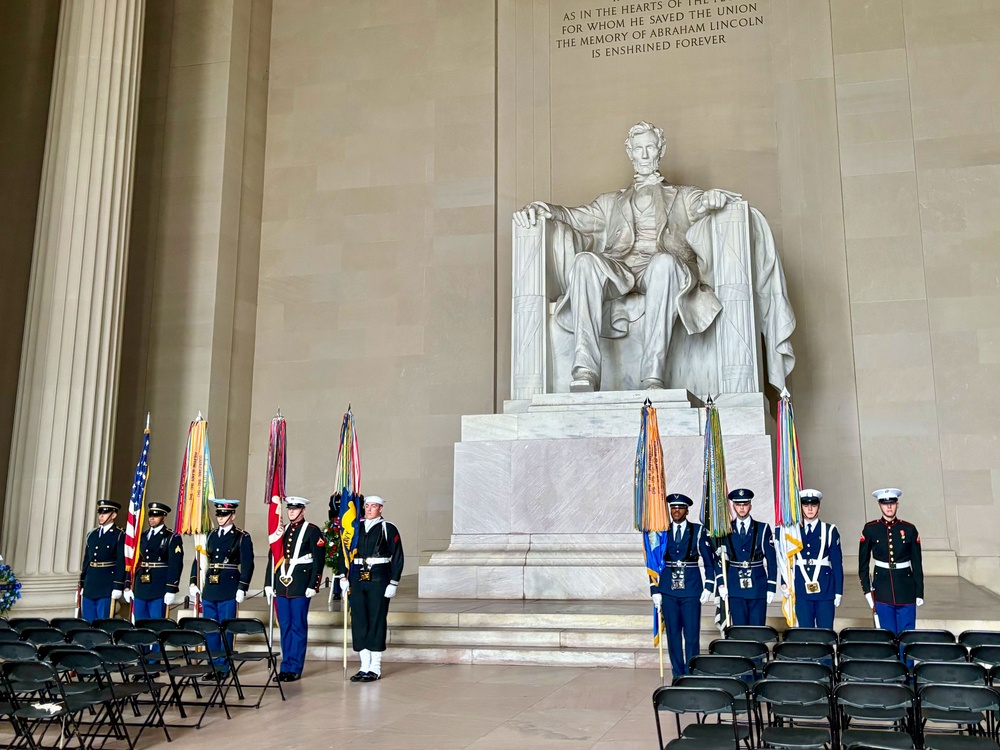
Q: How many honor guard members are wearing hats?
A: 9